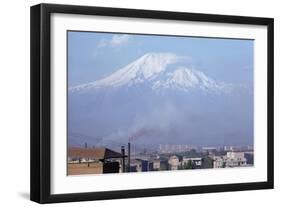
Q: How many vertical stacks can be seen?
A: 2